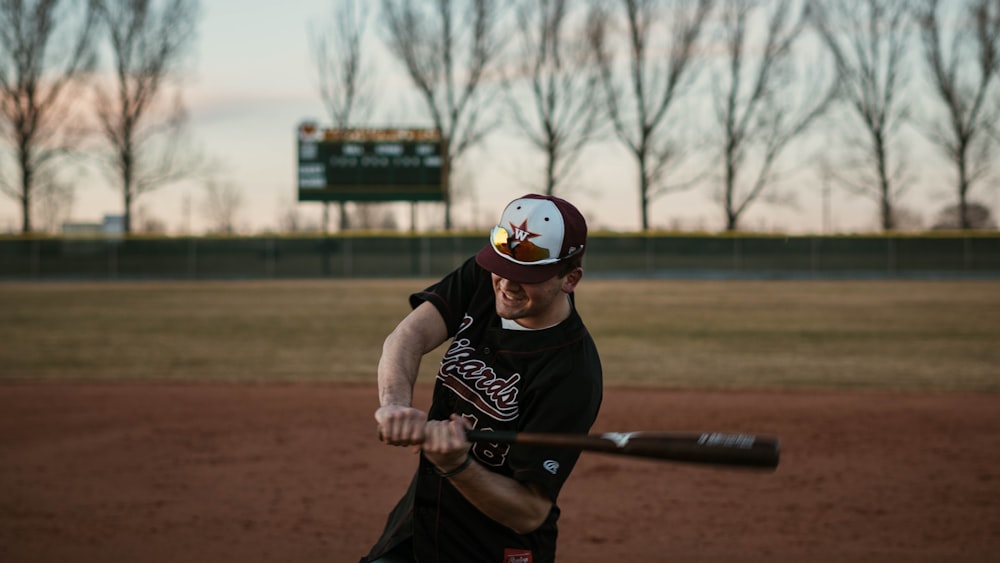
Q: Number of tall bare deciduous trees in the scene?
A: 9